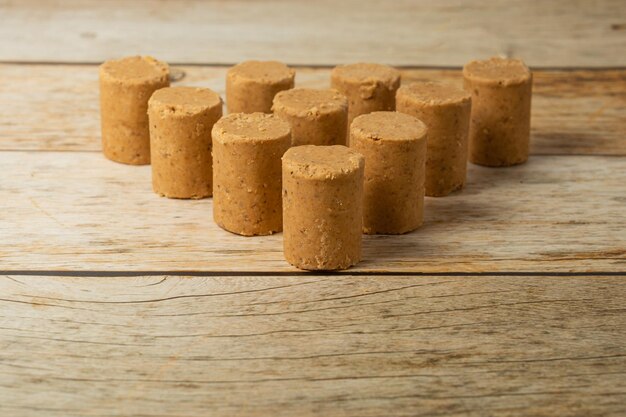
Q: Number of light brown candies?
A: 10